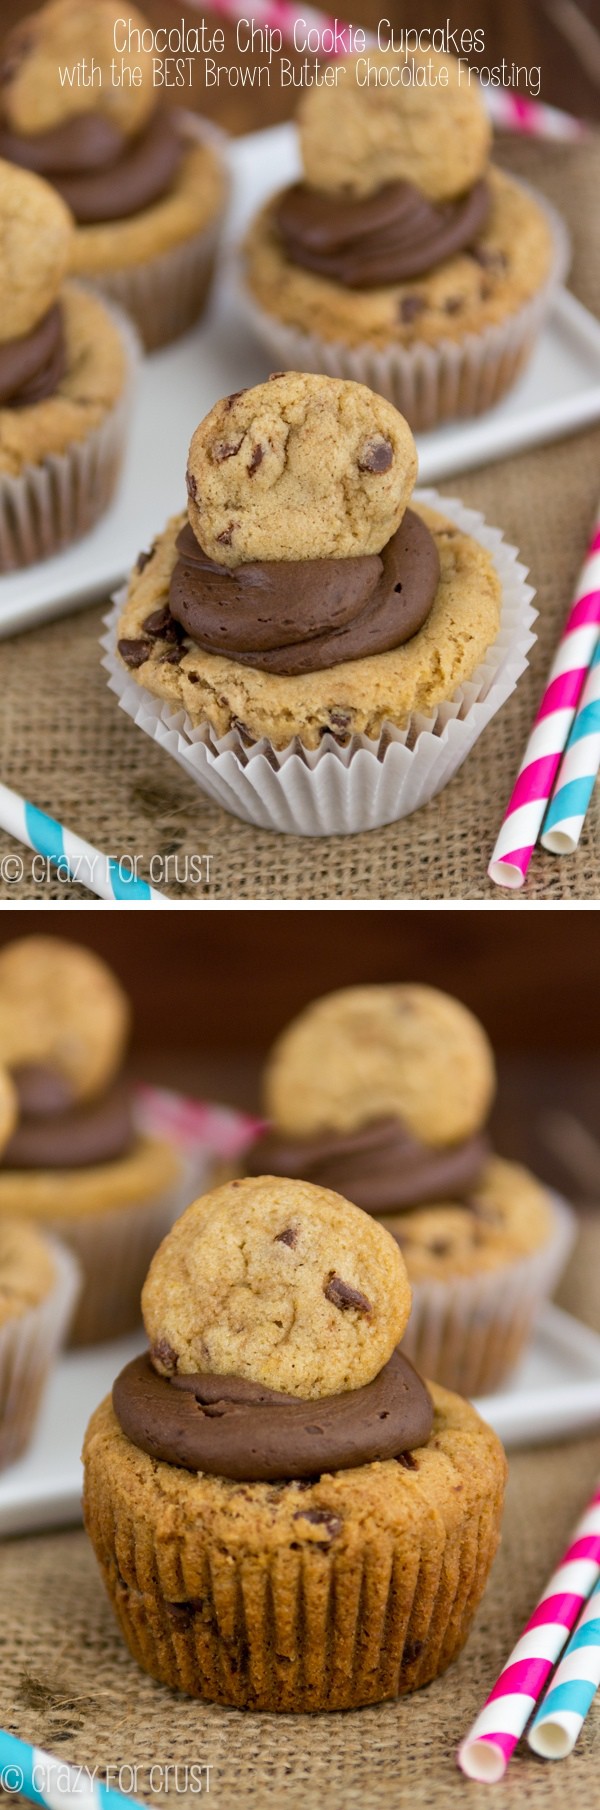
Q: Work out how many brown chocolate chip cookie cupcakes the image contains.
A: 8